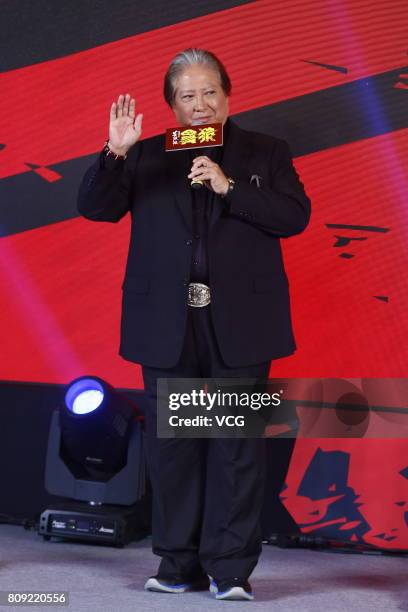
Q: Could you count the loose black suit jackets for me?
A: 1